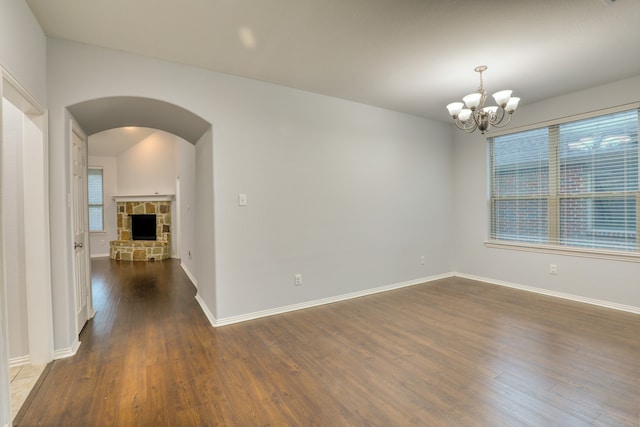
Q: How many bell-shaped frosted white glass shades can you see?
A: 6